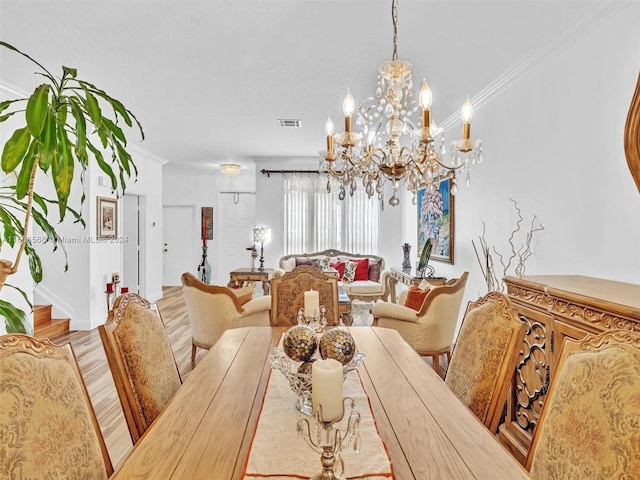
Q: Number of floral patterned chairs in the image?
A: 5